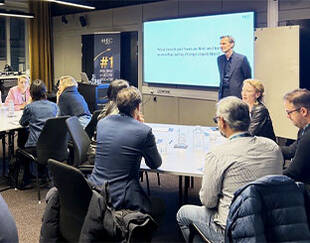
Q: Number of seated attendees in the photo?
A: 8